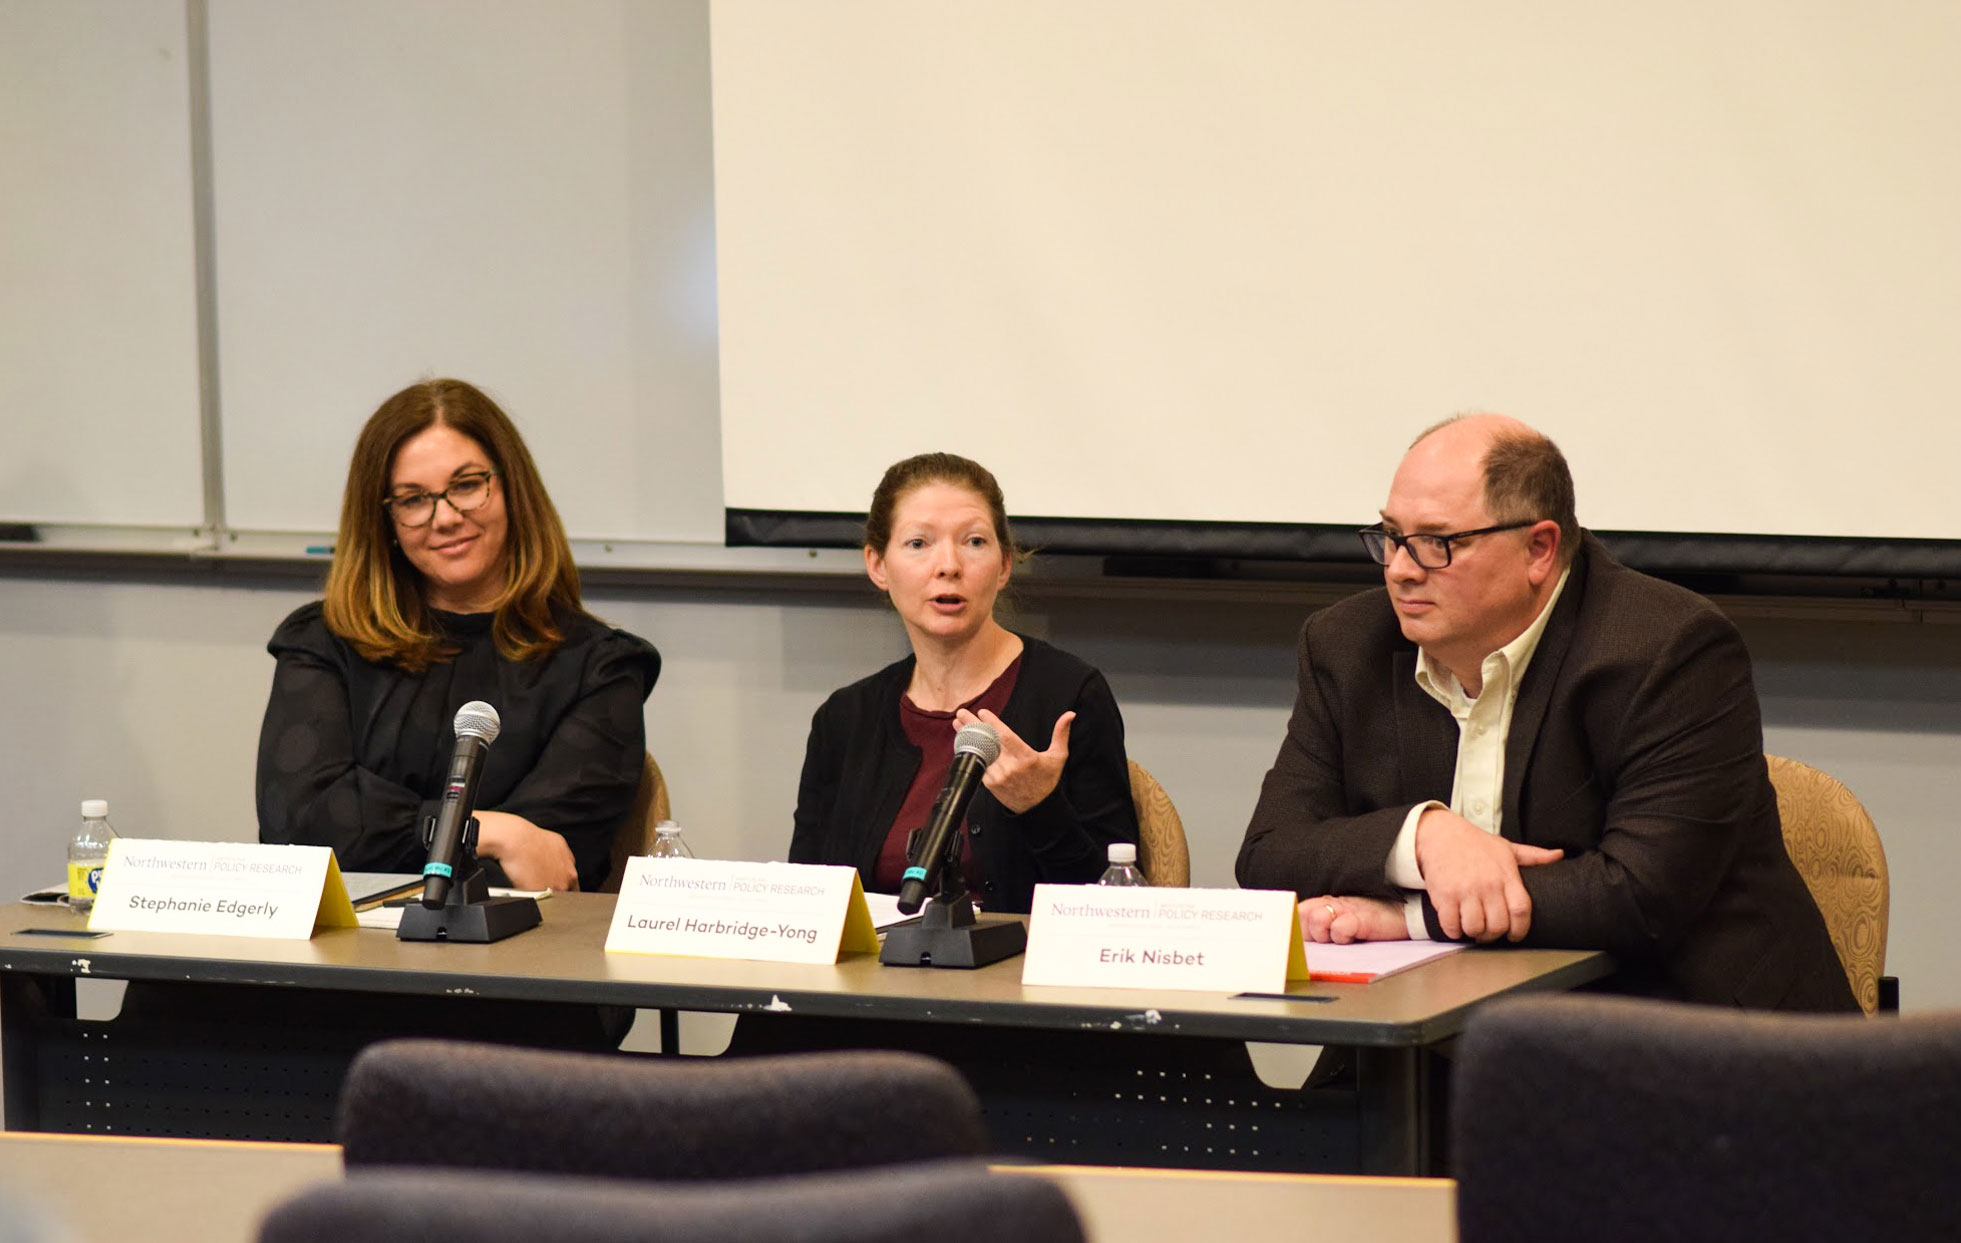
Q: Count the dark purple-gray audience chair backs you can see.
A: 3